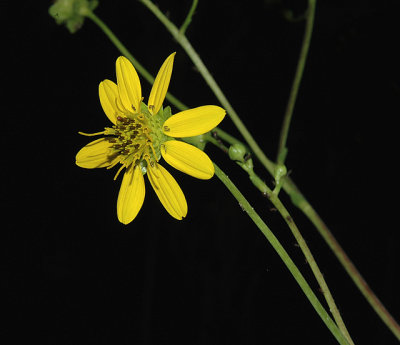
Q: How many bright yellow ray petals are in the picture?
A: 8